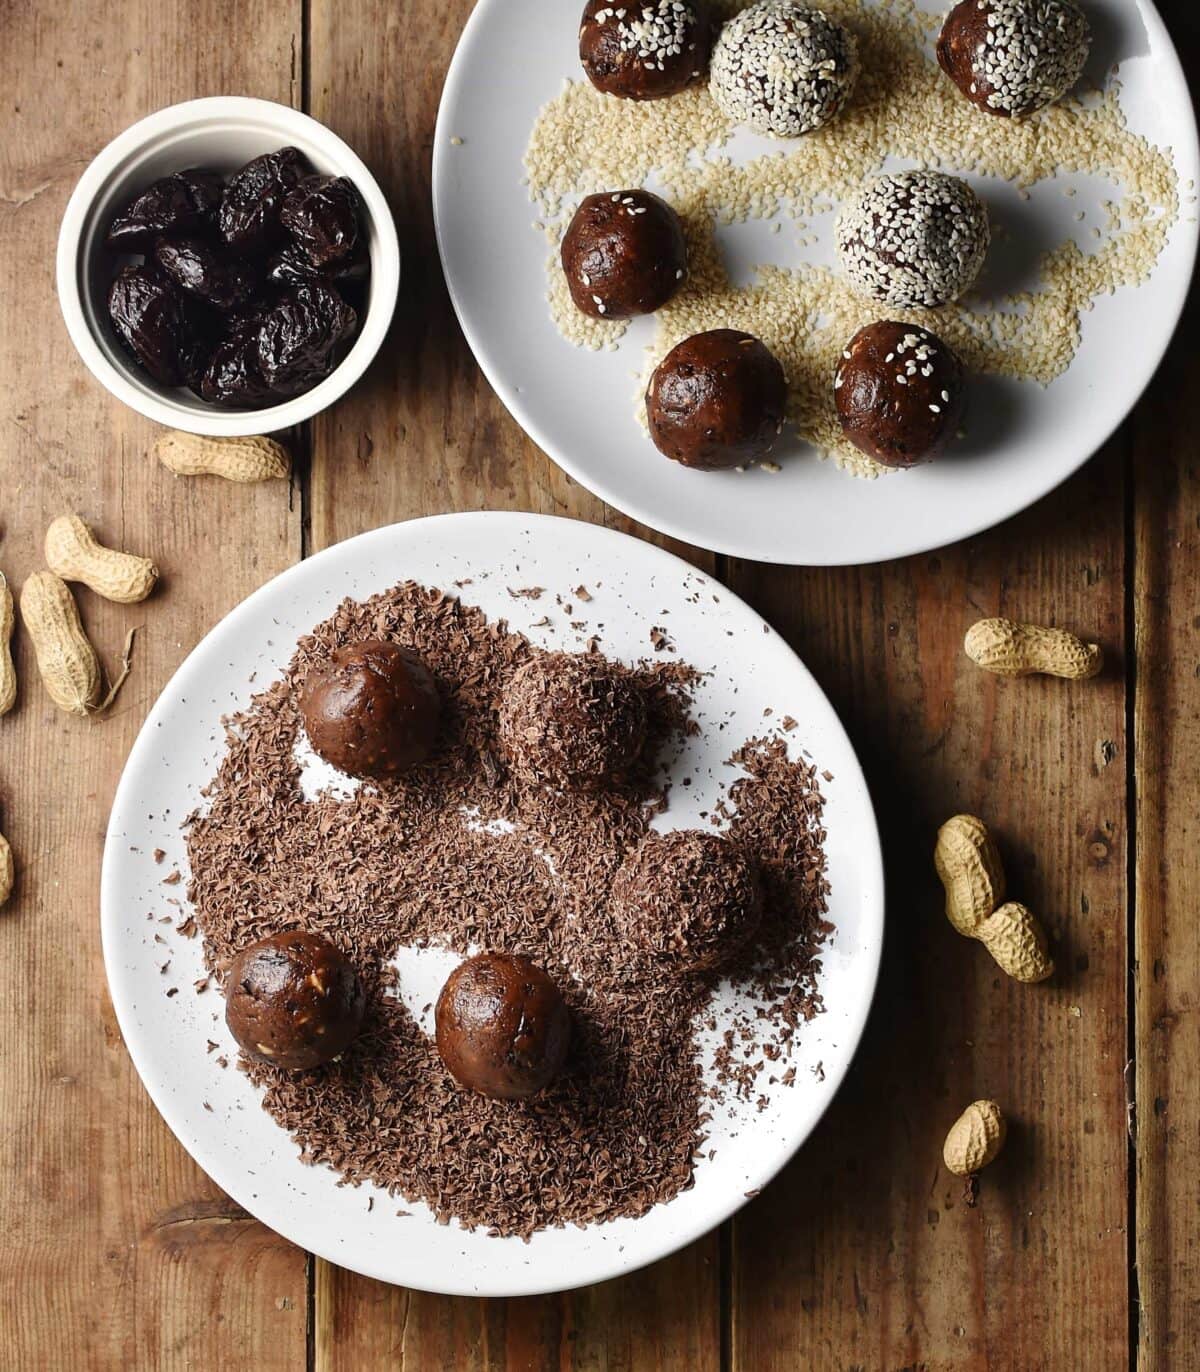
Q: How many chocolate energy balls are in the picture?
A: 12